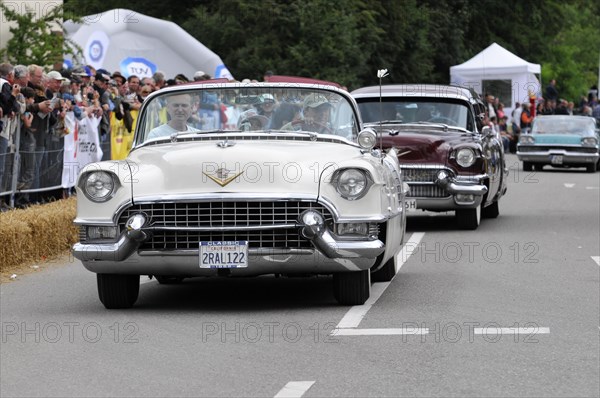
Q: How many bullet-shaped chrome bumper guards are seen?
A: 3